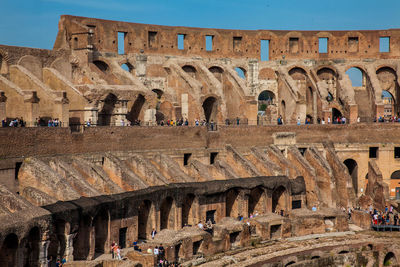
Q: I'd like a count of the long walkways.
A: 2